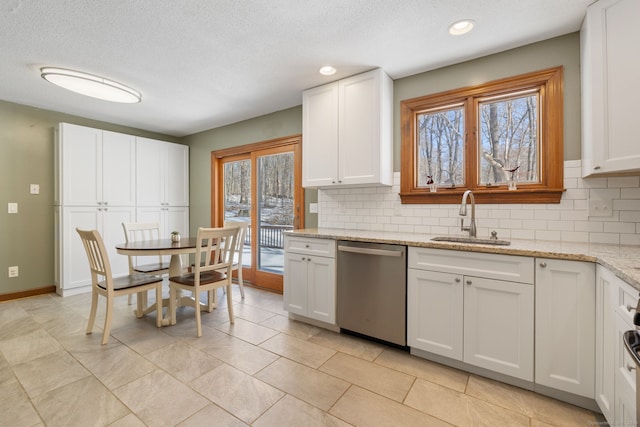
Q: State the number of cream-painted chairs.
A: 4